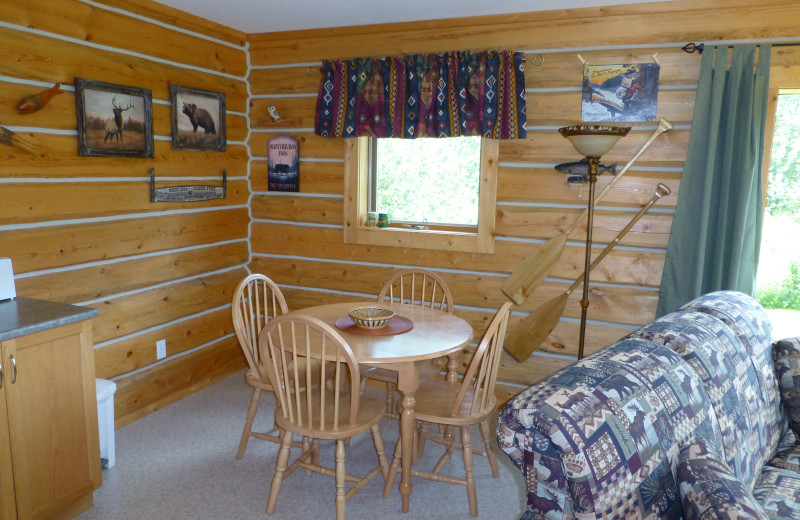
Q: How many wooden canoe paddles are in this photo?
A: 2